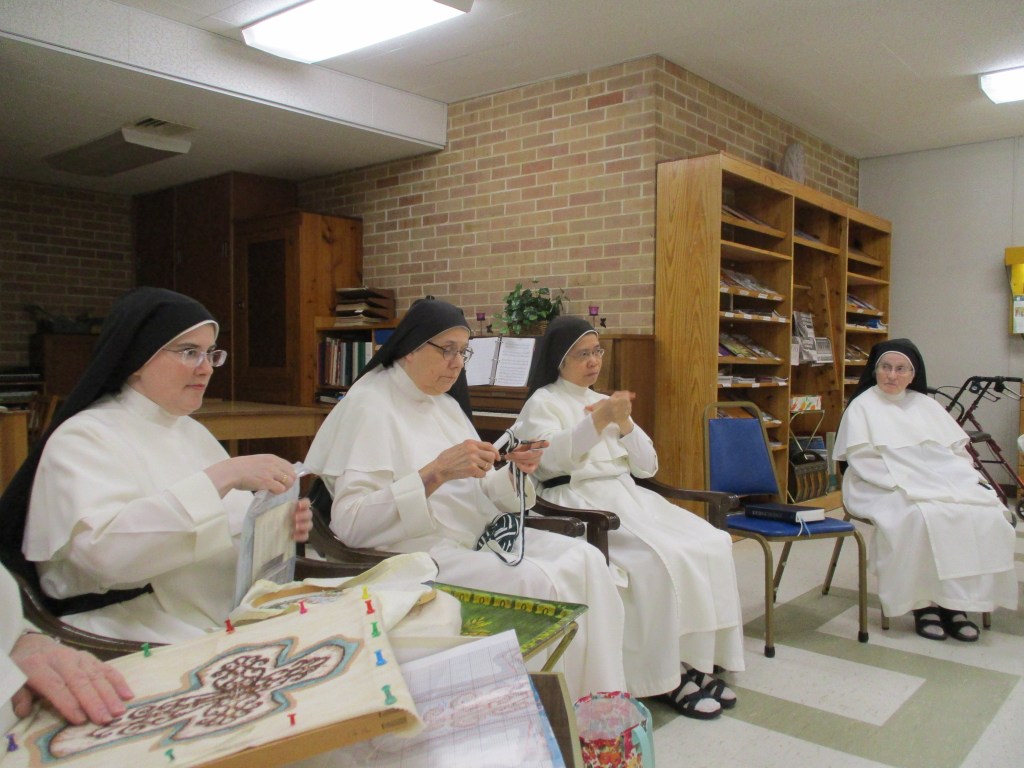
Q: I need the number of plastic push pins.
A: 11